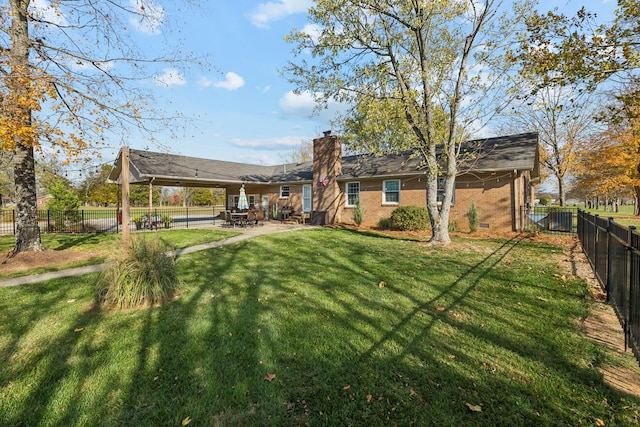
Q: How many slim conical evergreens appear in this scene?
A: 2